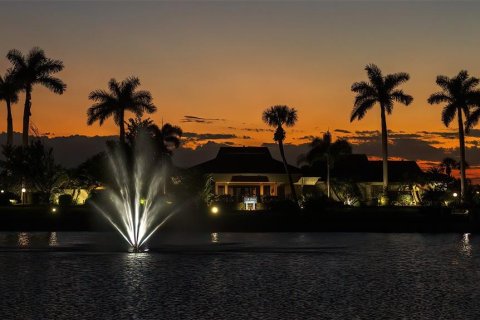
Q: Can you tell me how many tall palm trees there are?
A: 6